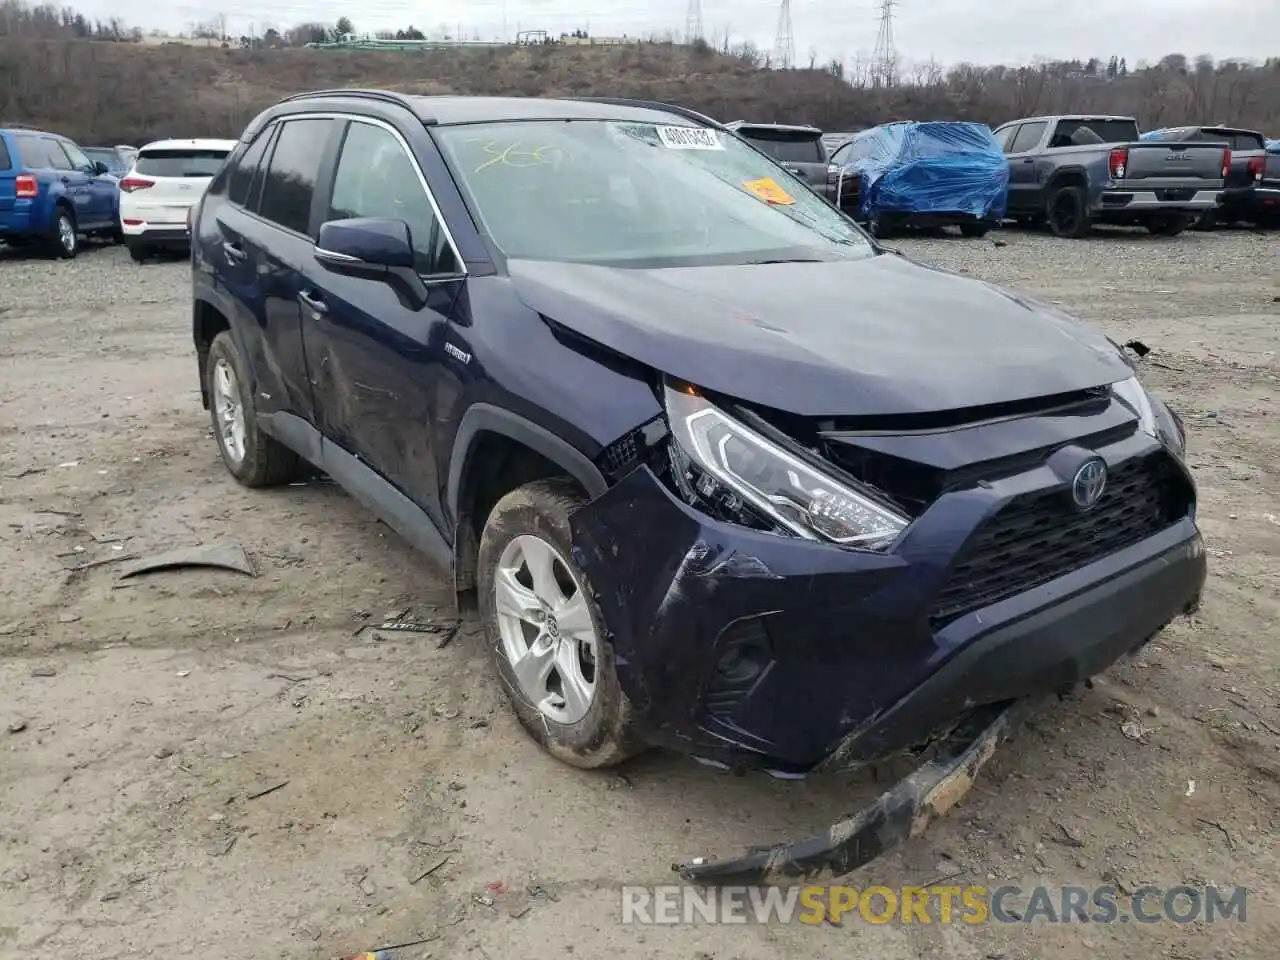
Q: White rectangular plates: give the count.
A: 1